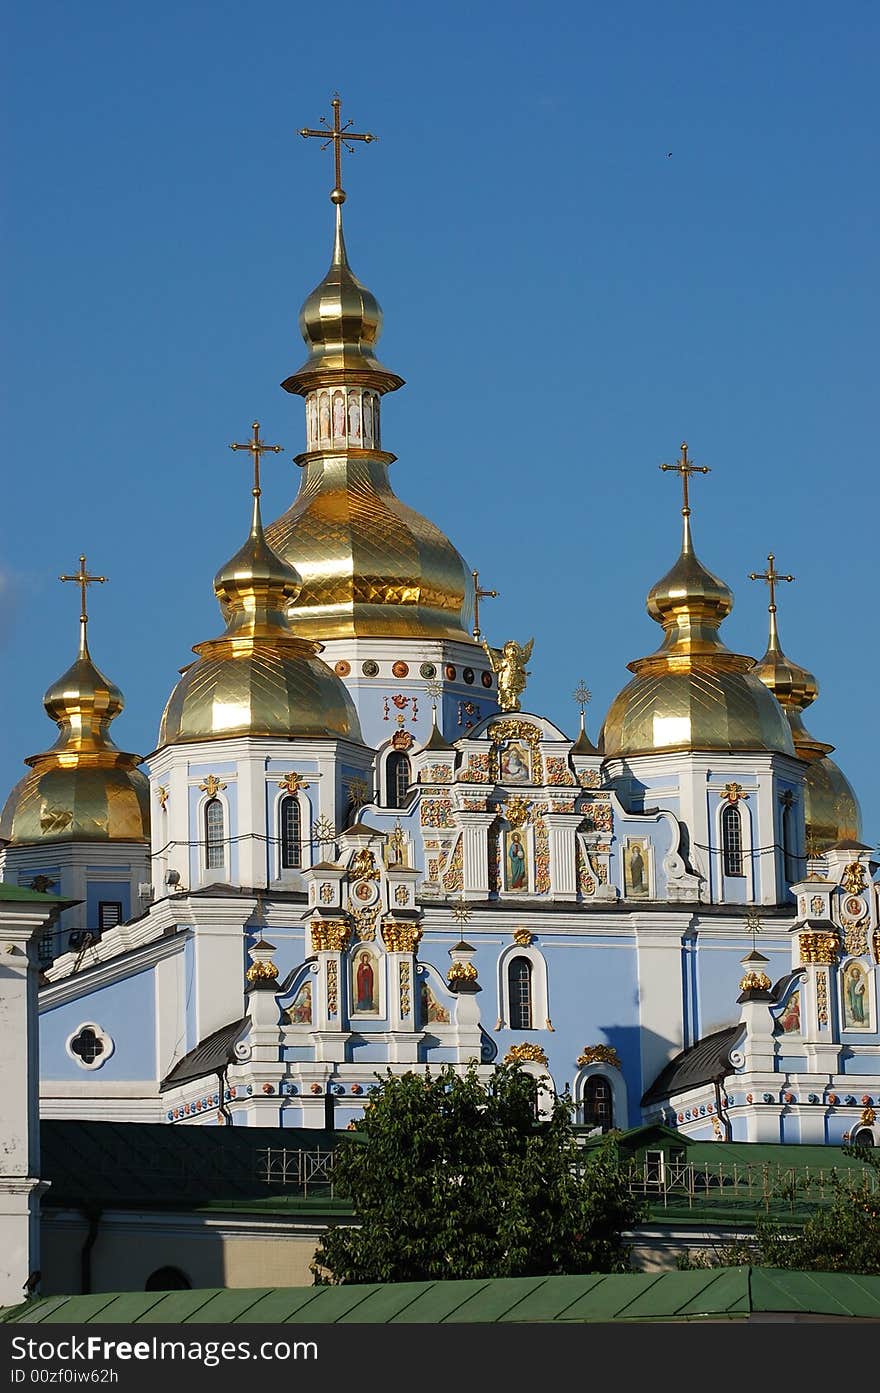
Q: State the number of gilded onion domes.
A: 5